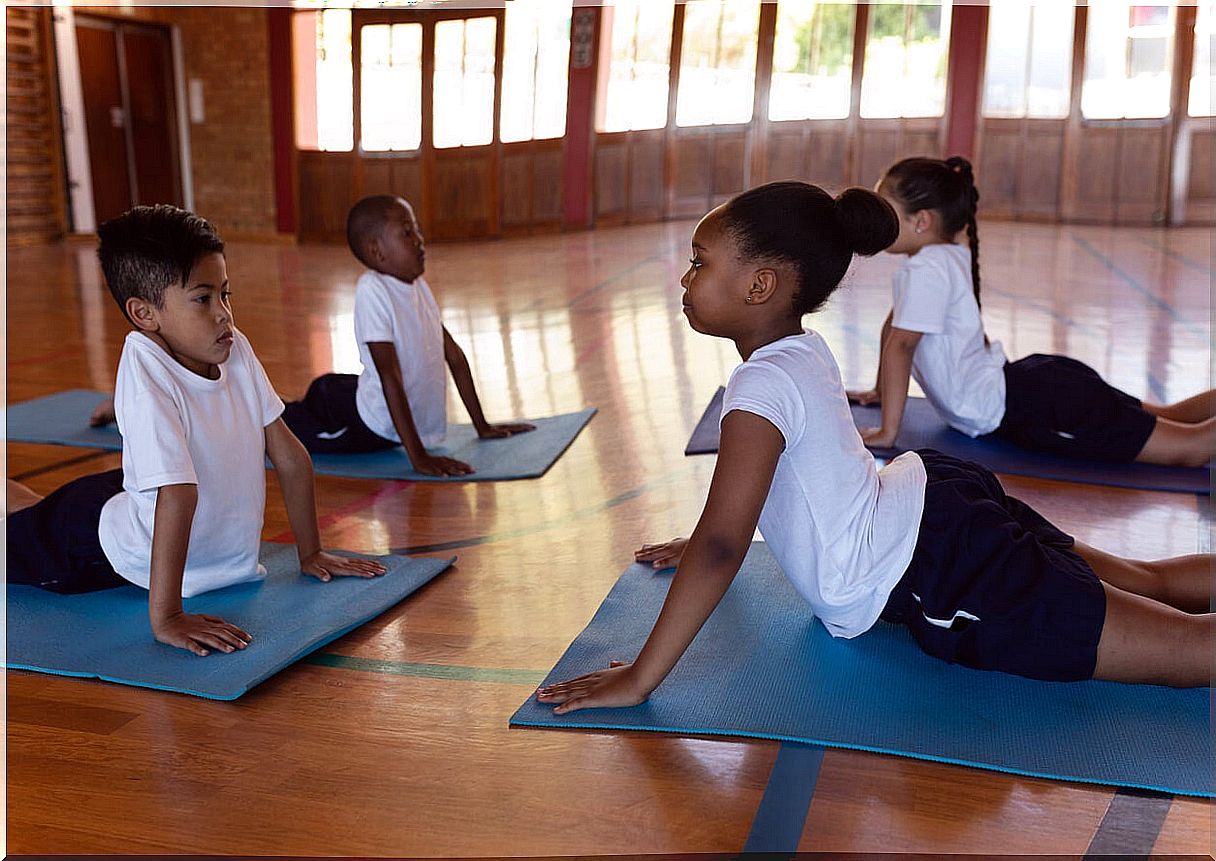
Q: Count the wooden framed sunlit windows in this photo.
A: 11